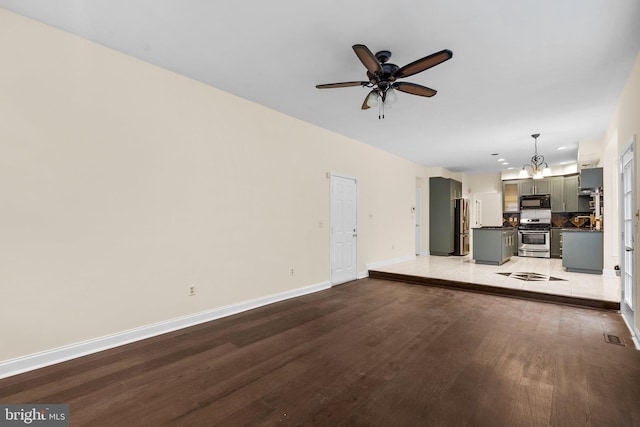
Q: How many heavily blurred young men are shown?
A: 0